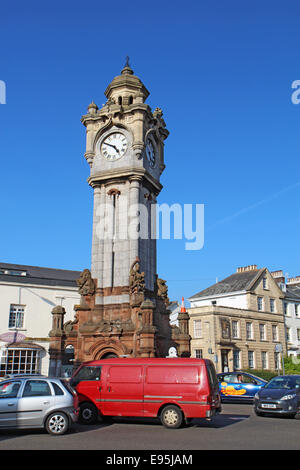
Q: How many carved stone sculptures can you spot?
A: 3